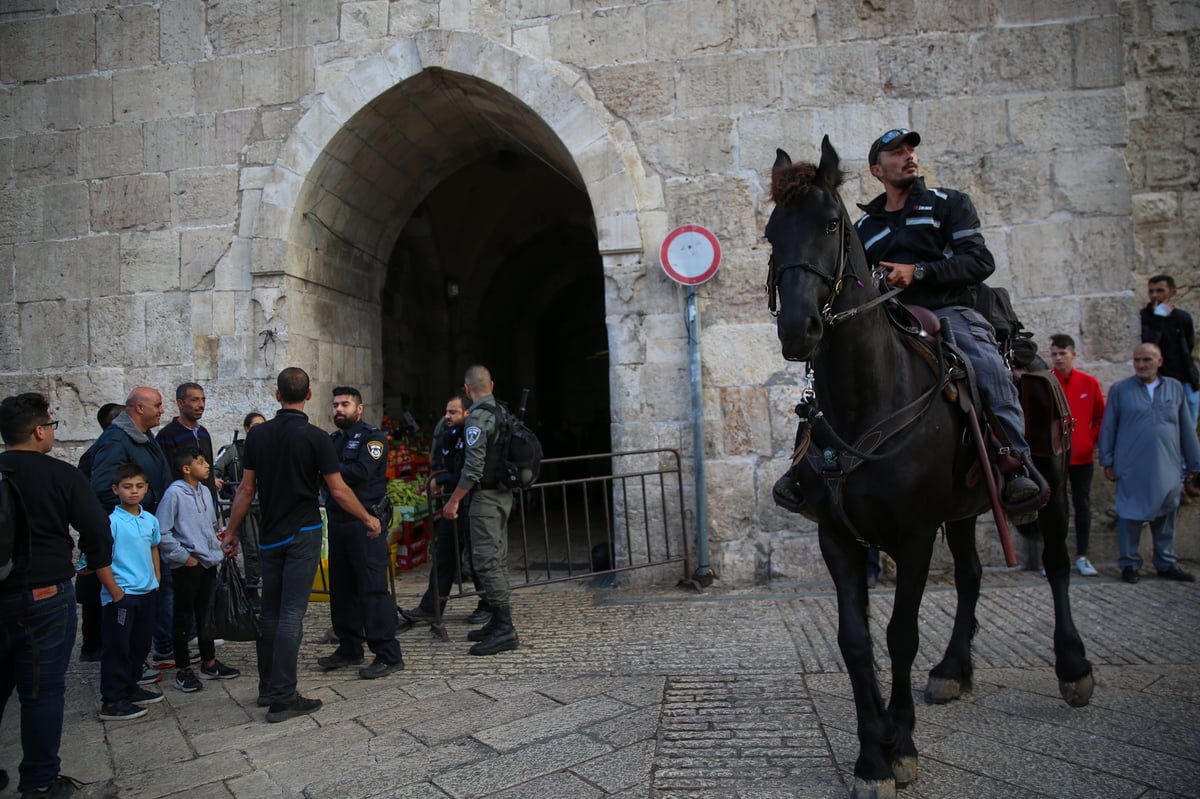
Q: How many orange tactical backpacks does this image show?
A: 0